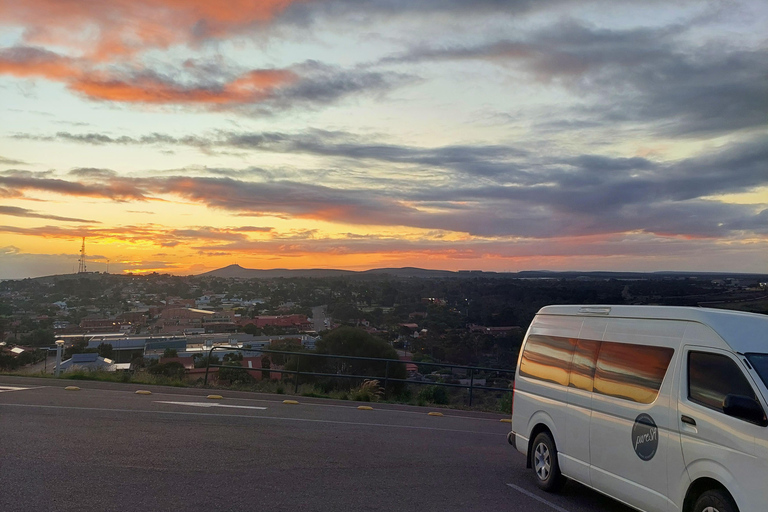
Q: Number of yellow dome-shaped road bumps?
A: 7